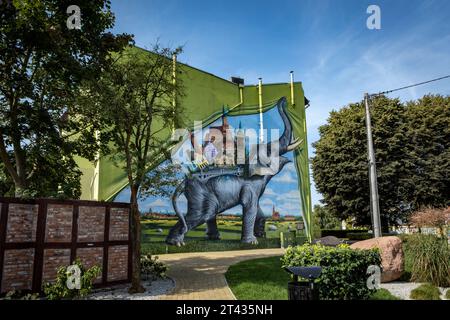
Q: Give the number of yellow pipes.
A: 4